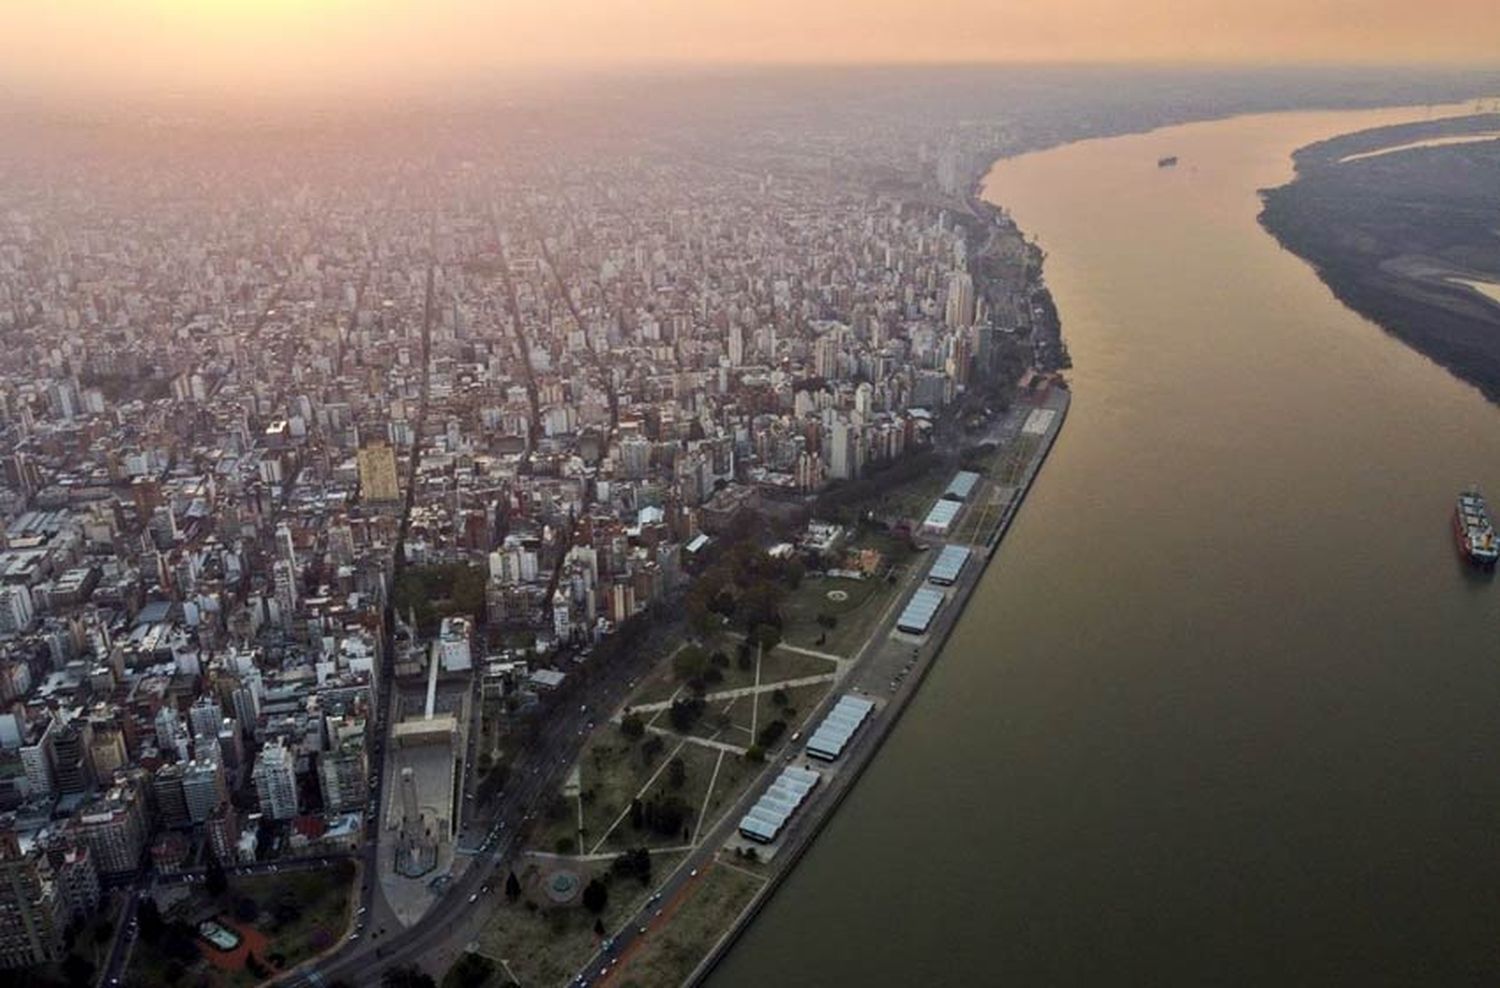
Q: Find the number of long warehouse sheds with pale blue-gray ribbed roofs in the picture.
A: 6